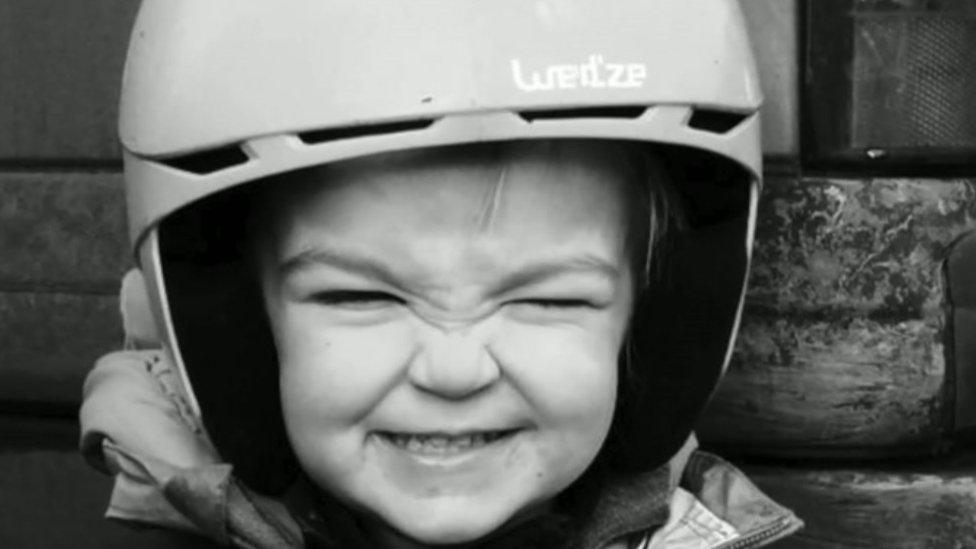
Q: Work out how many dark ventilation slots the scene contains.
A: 4